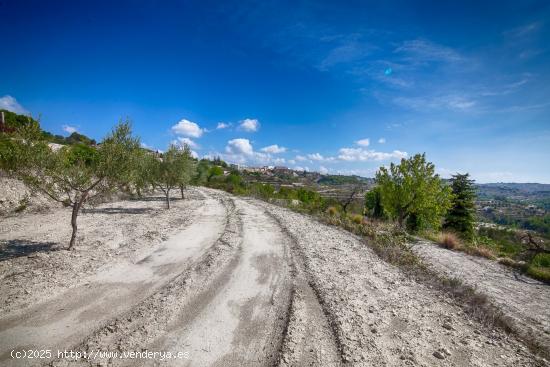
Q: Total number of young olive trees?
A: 3